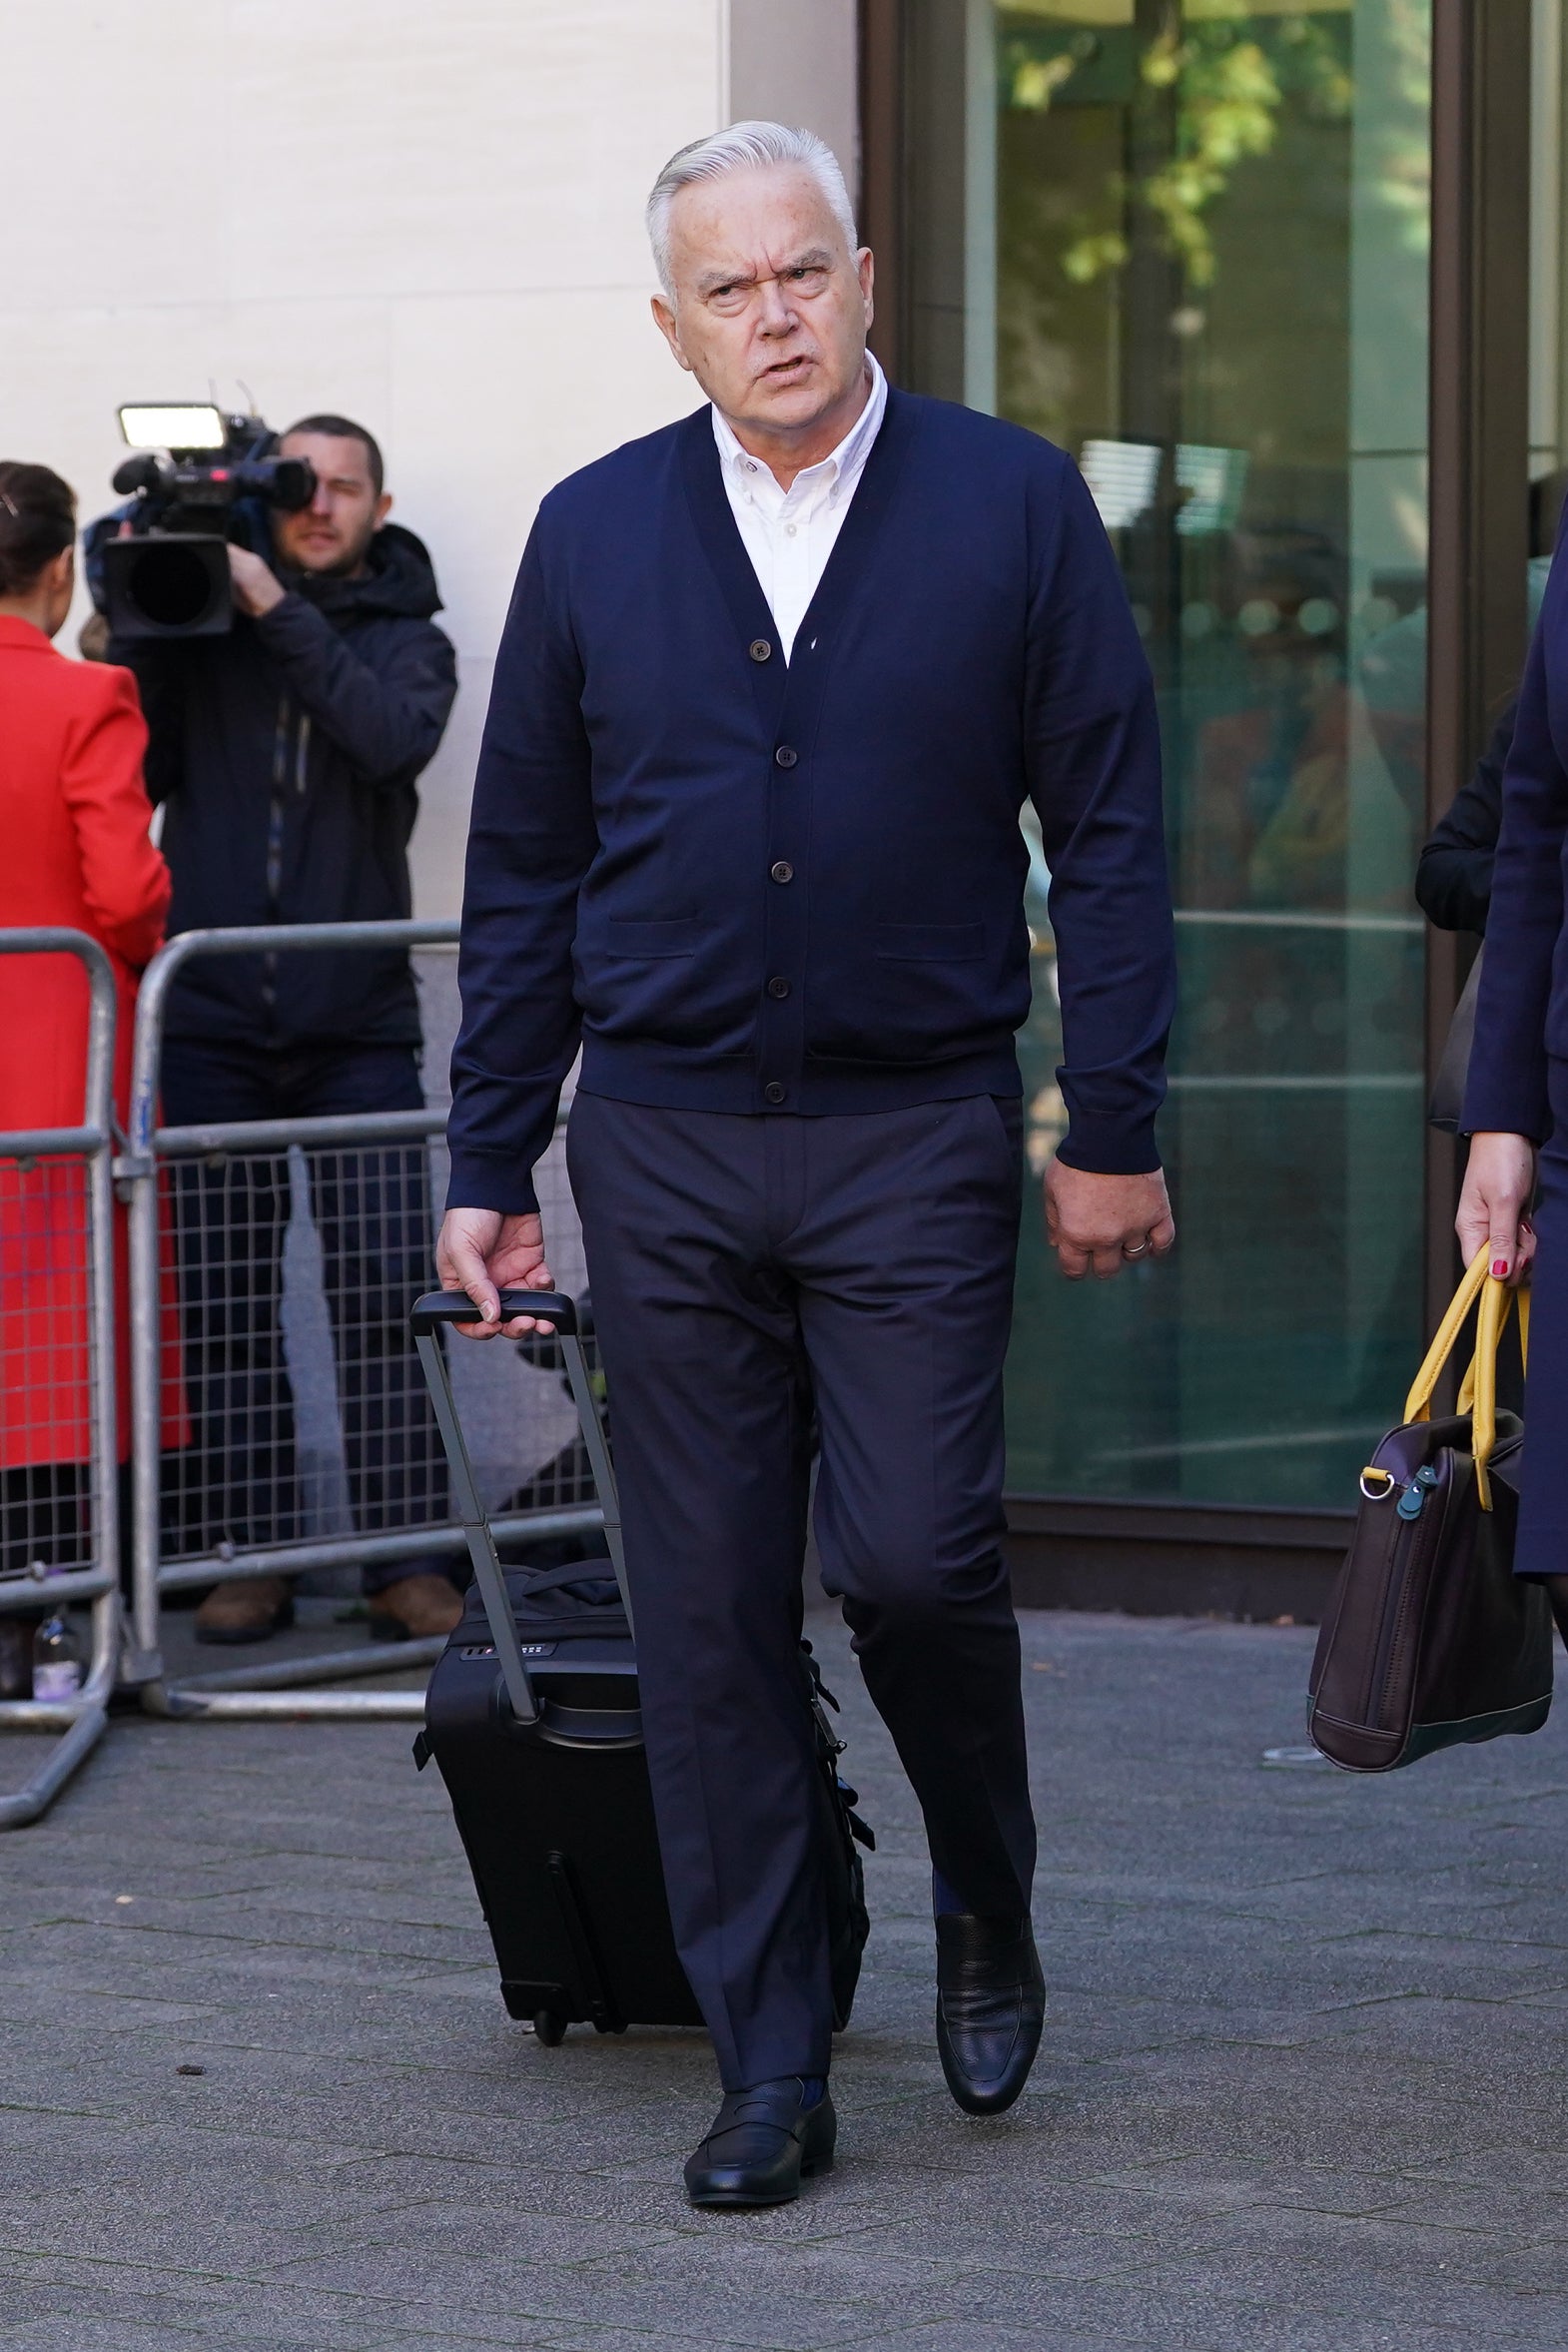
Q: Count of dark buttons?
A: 5